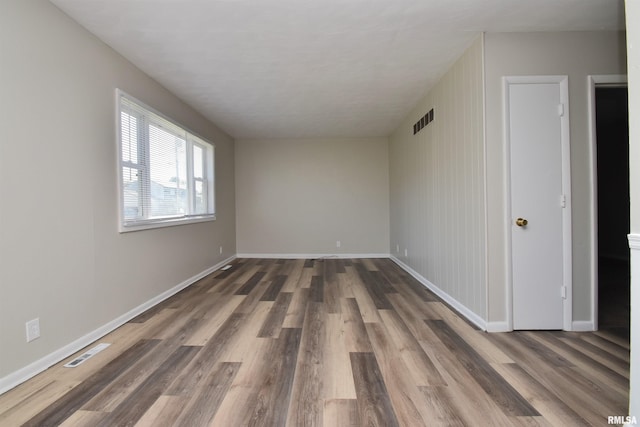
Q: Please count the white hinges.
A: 3